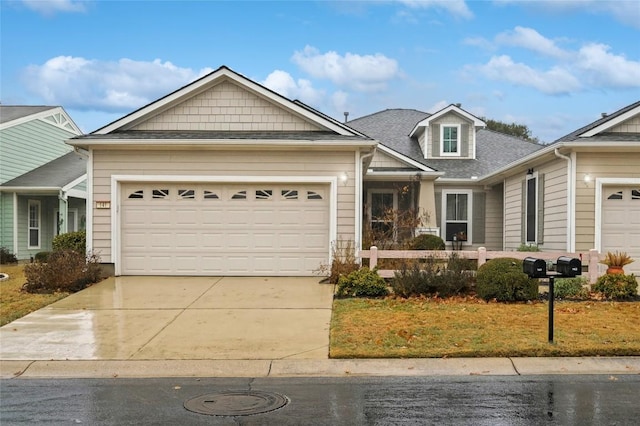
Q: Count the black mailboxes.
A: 2